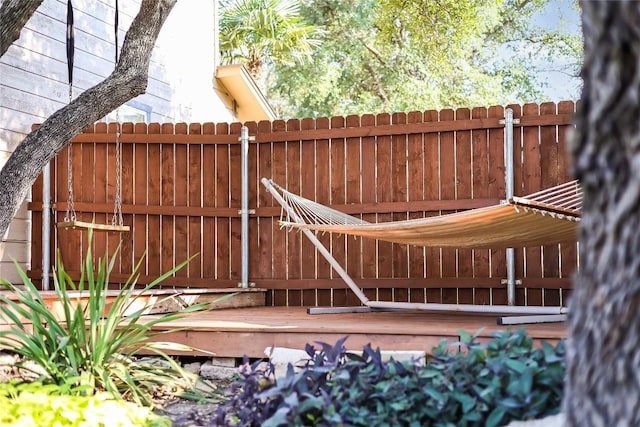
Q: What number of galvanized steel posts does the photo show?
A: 3